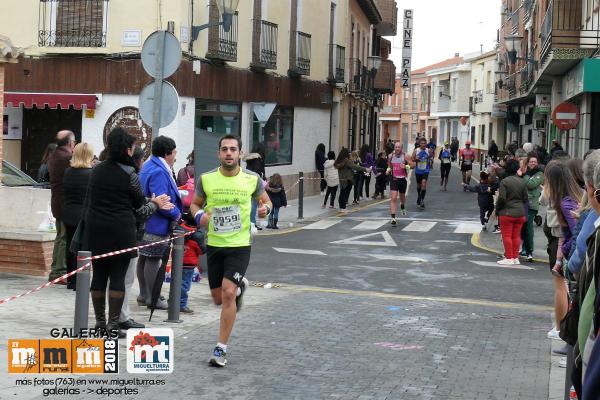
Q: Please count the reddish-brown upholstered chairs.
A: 0